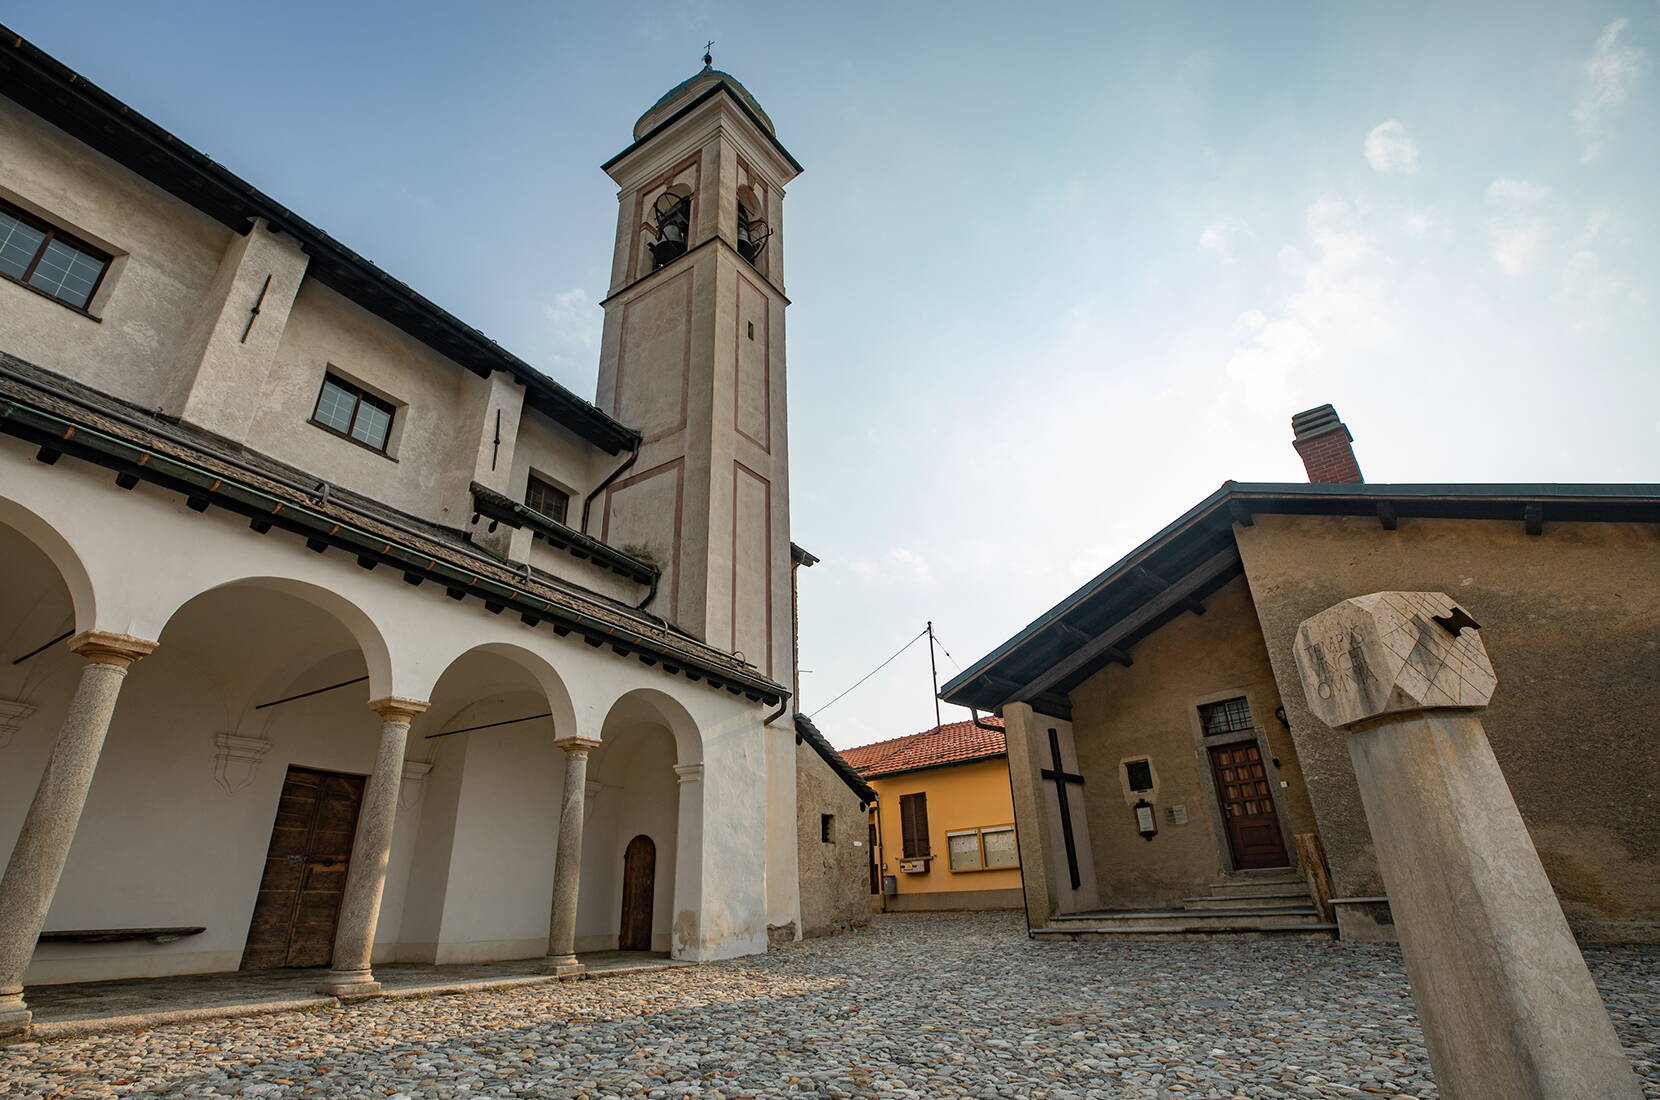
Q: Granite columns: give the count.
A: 3